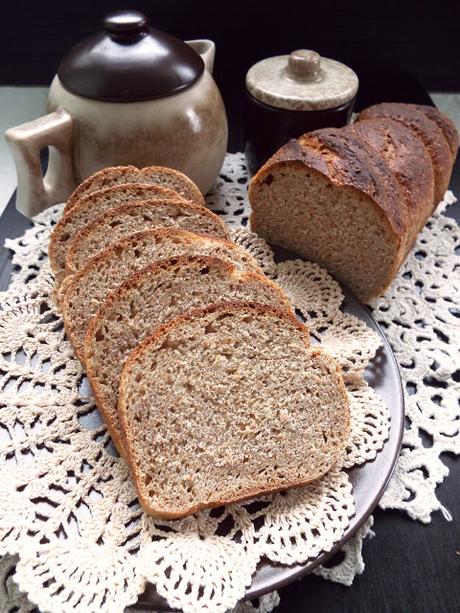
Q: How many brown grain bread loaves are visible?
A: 1